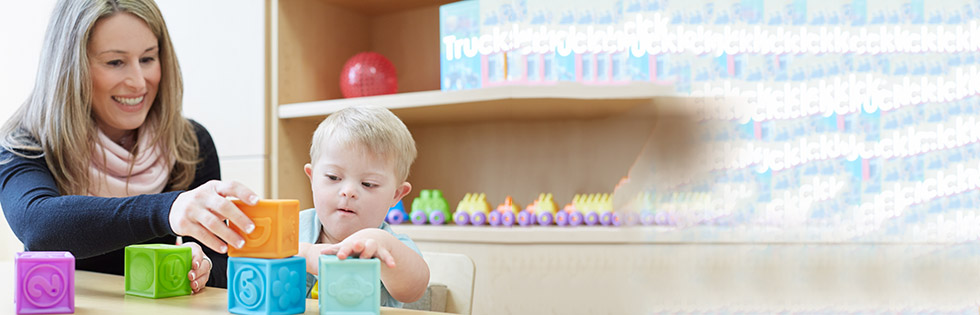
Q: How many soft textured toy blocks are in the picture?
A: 5